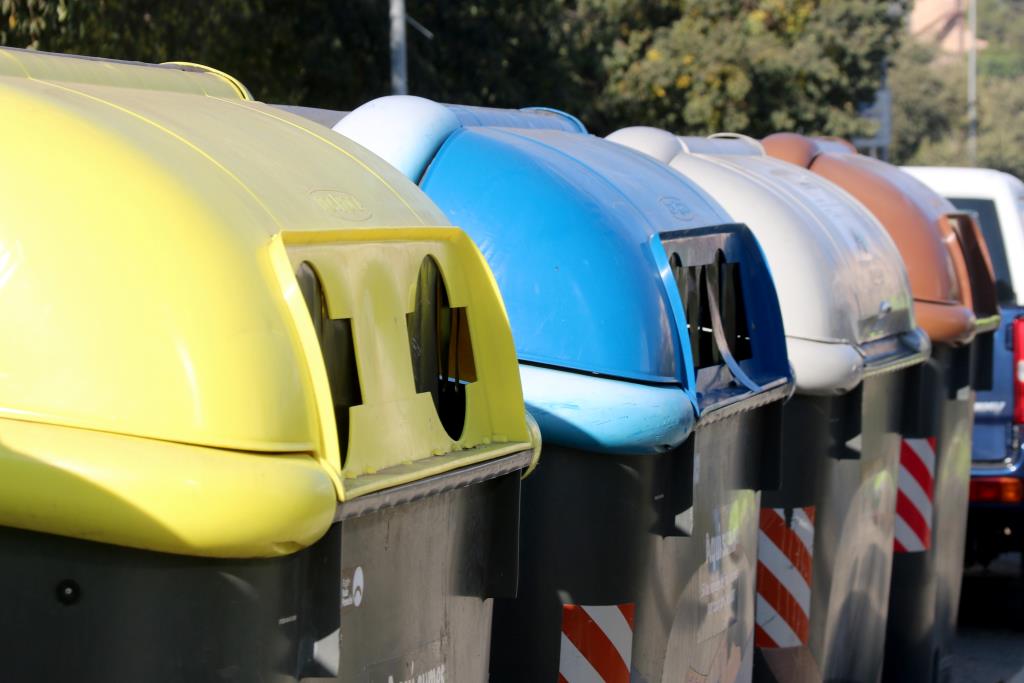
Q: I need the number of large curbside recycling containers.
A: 4